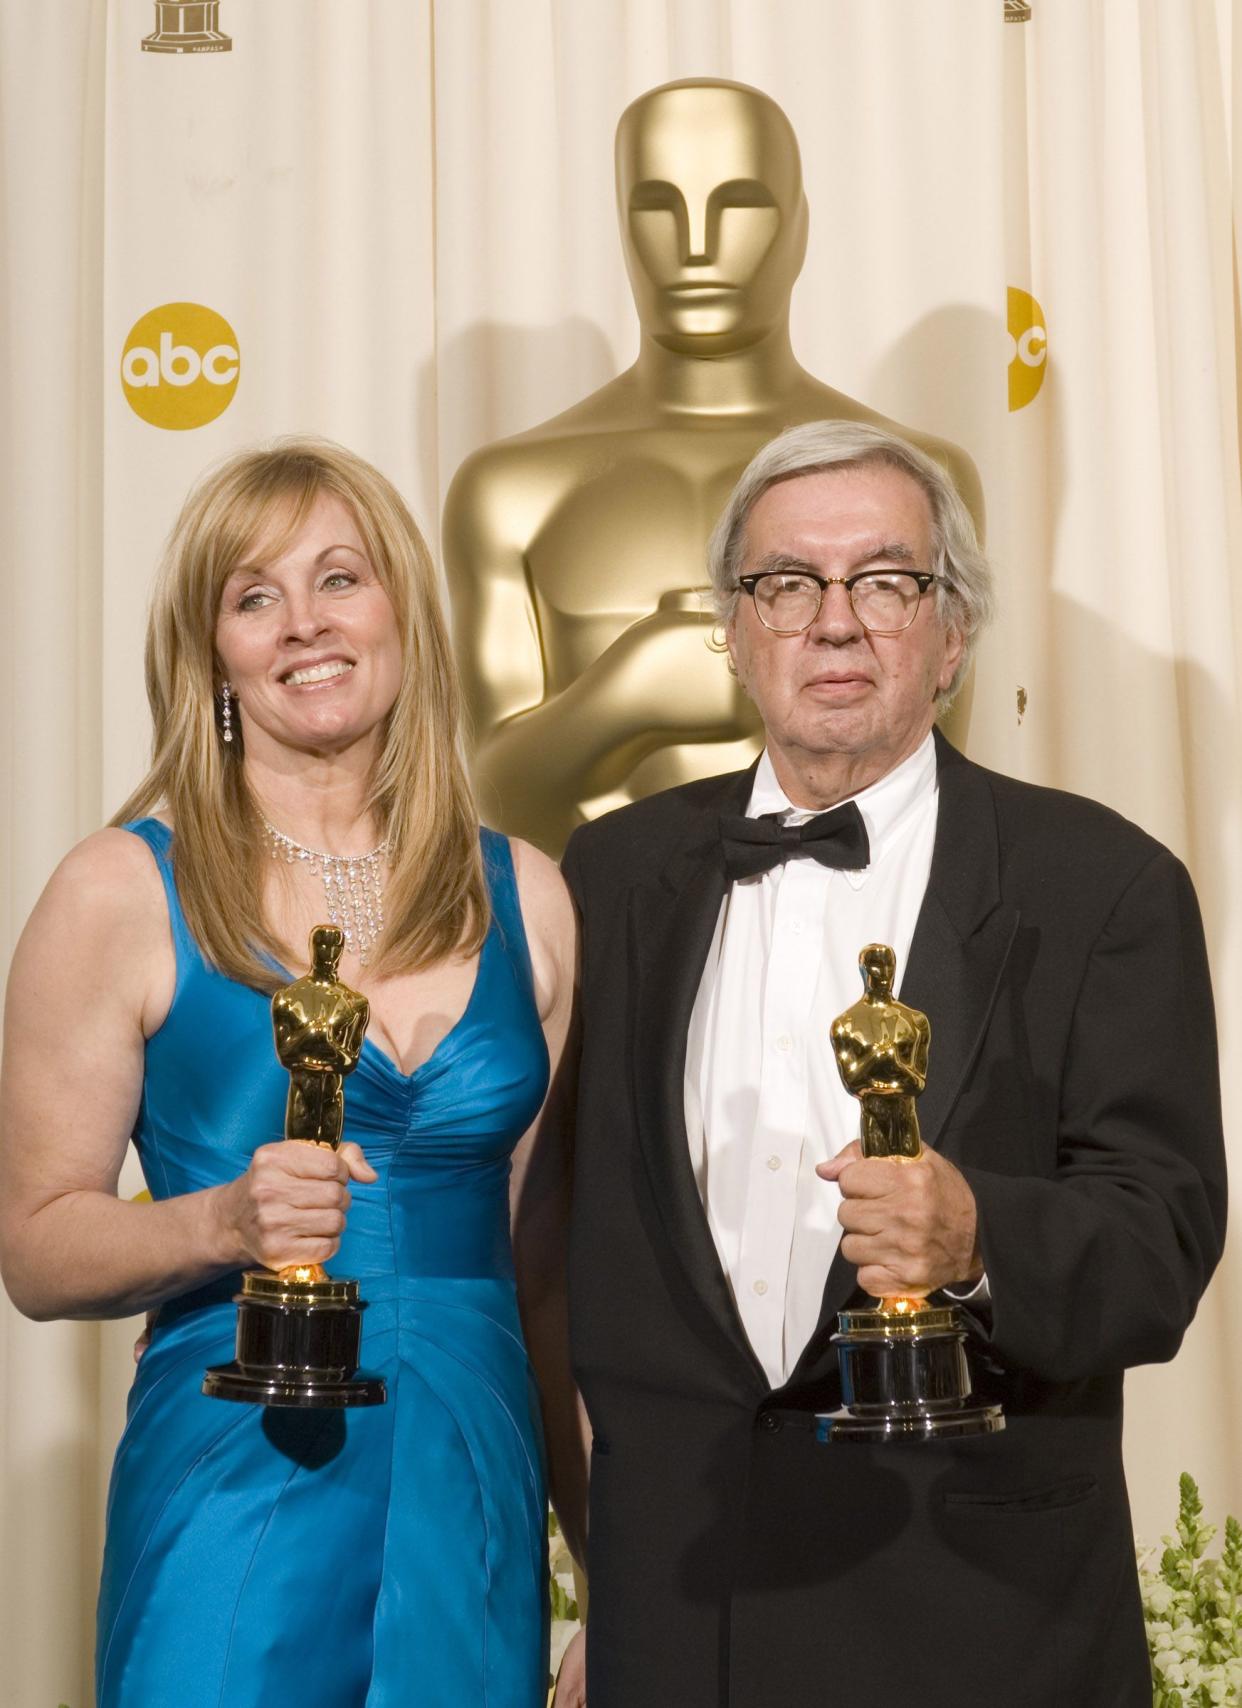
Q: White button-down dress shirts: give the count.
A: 1